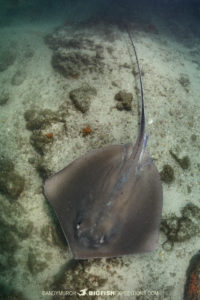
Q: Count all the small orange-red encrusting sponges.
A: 2